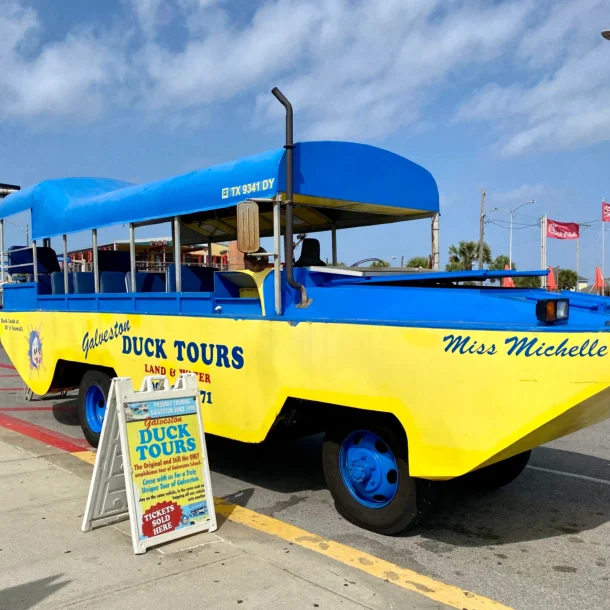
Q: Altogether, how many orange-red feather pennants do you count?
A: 3